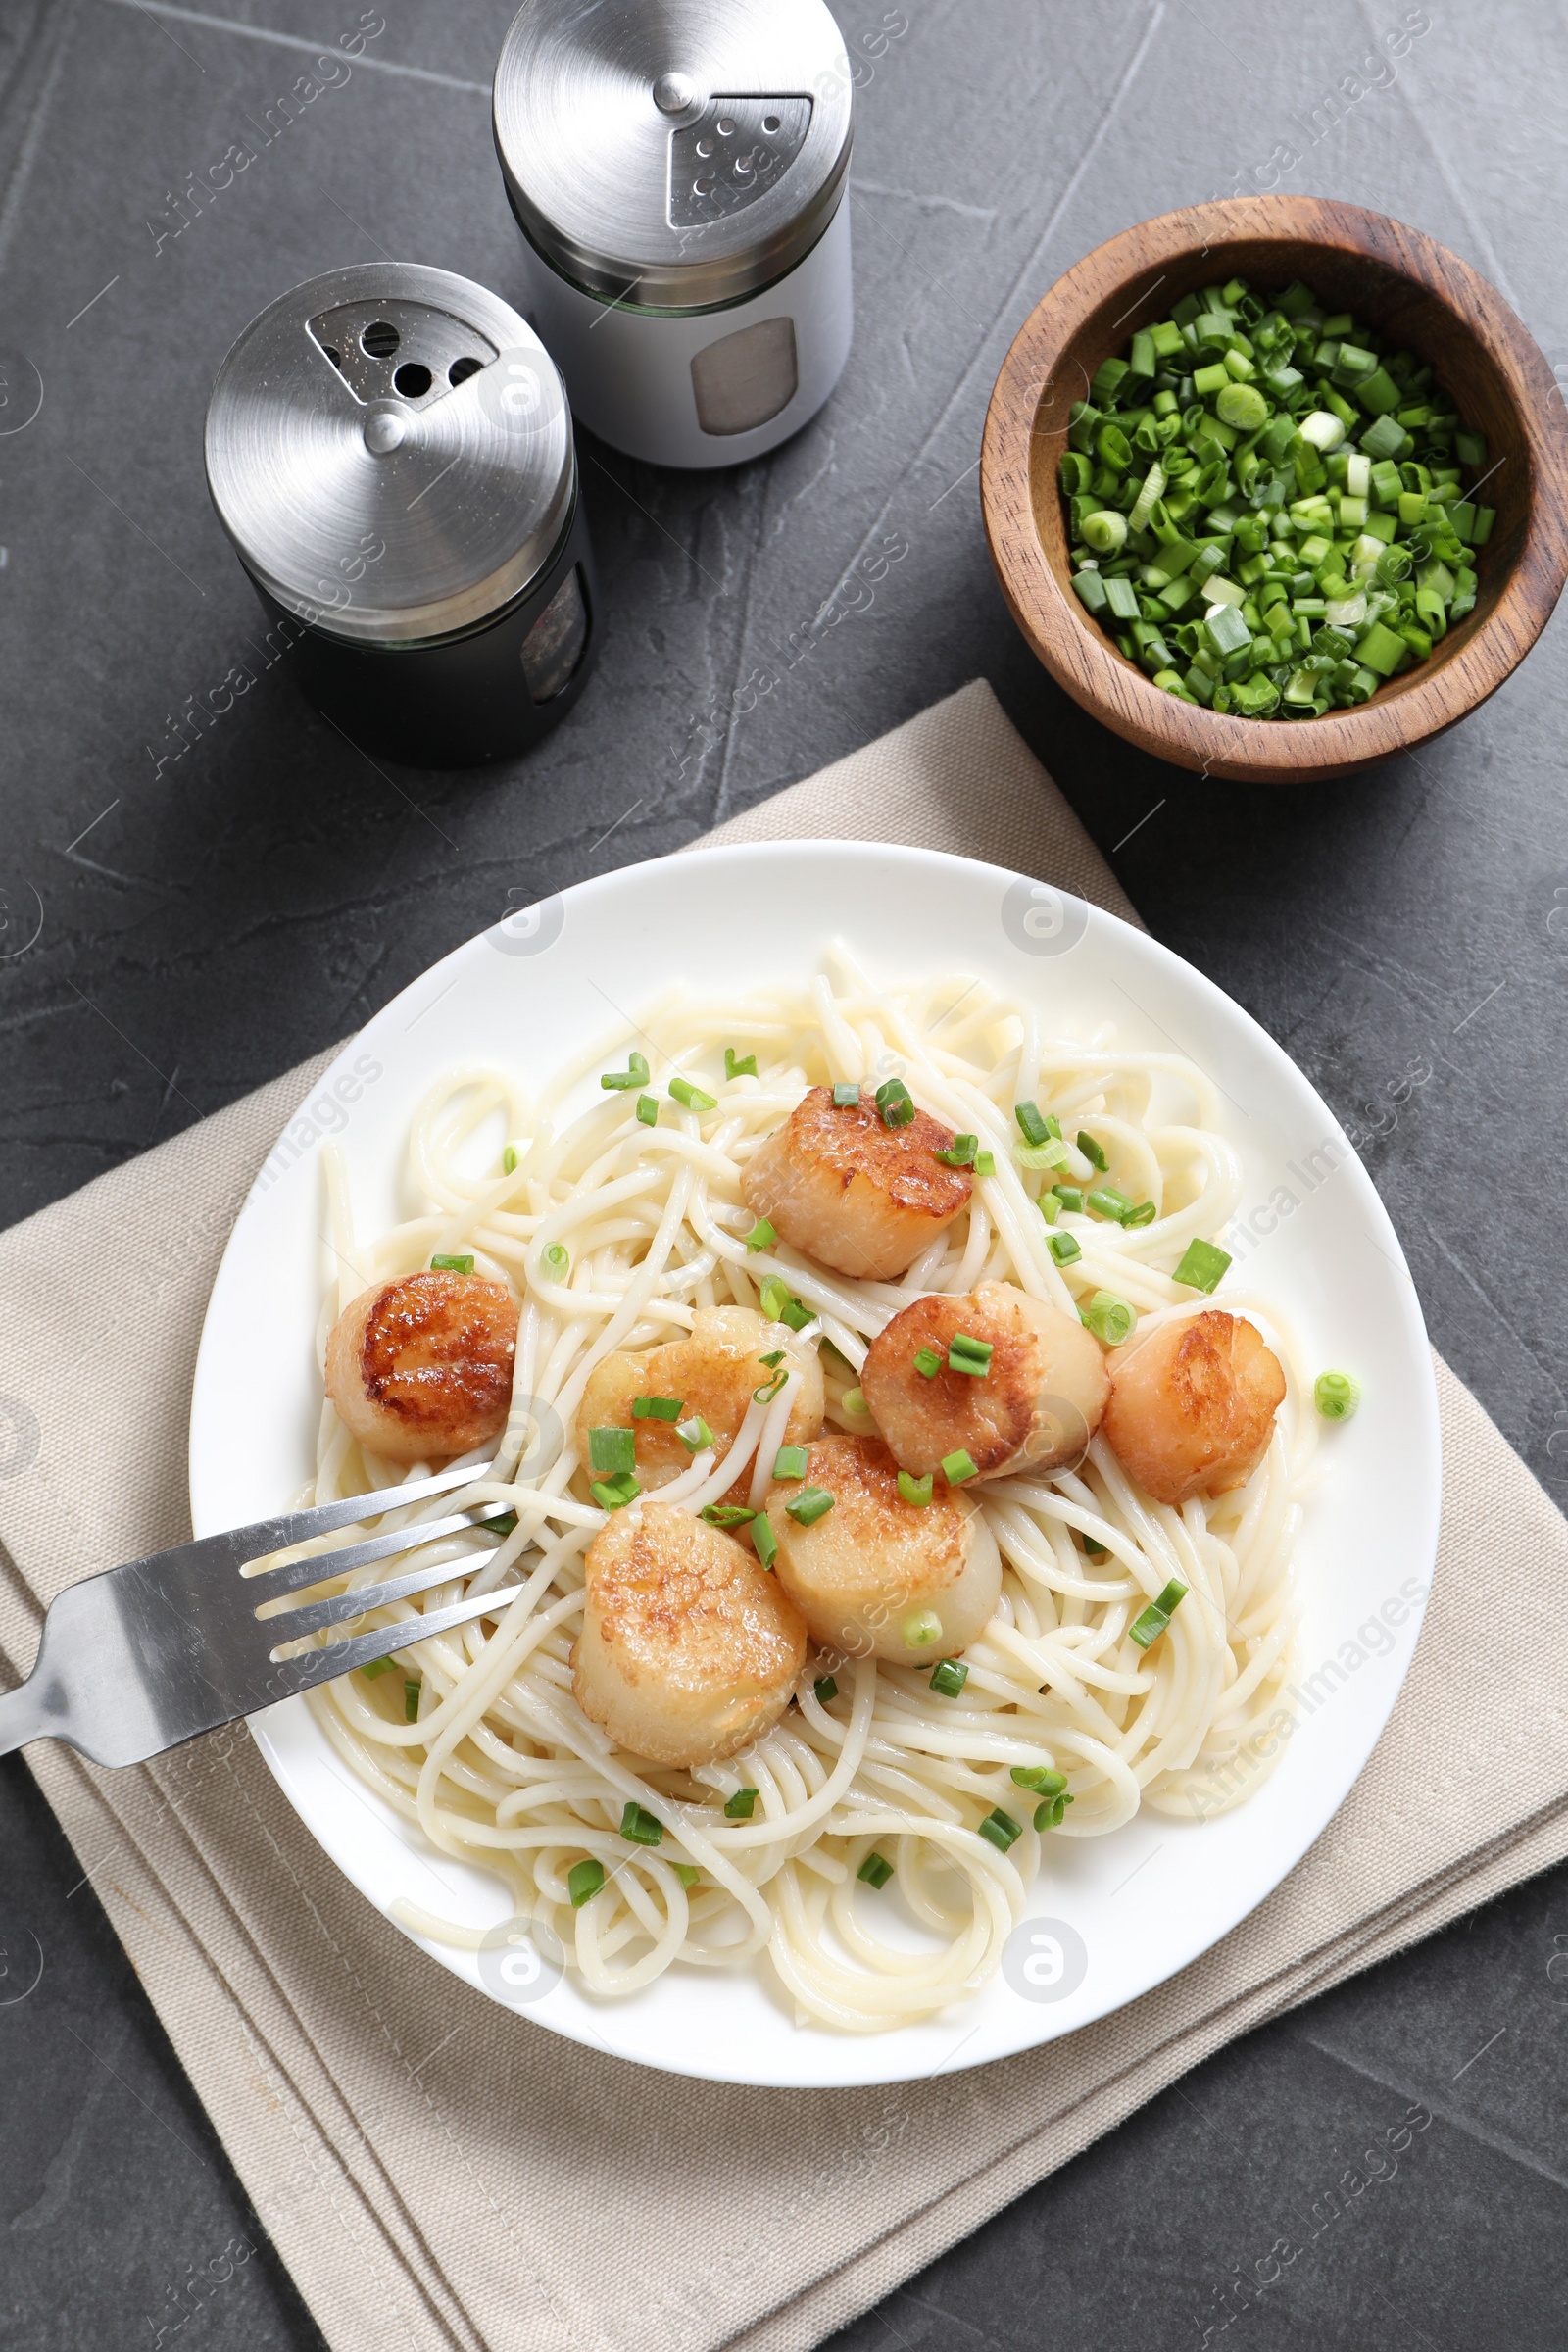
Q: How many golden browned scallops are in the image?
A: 7